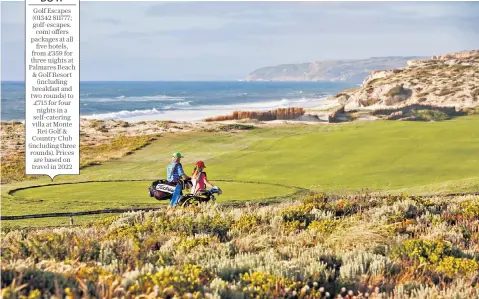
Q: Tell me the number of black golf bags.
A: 2